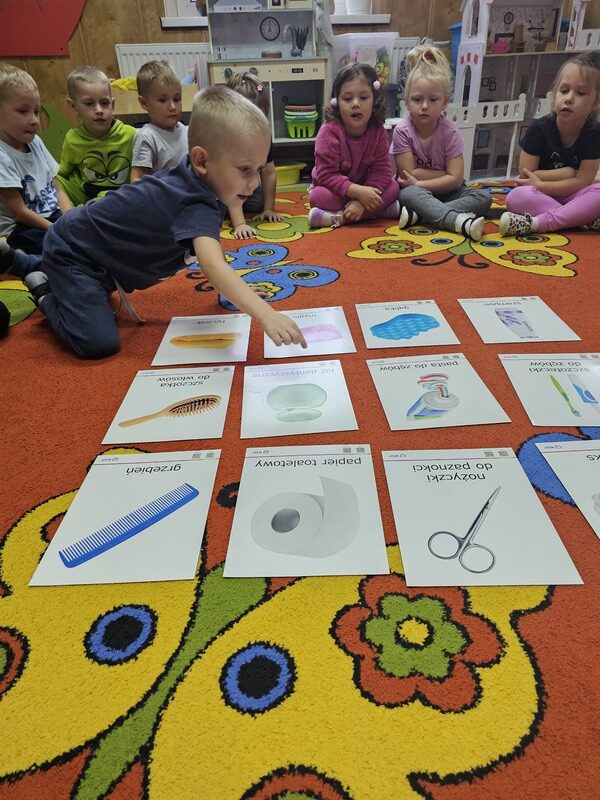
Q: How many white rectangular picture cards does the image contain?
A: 12